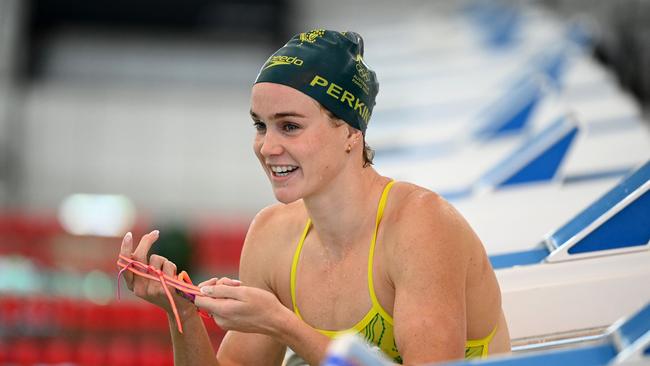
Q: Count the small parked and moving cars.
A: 0